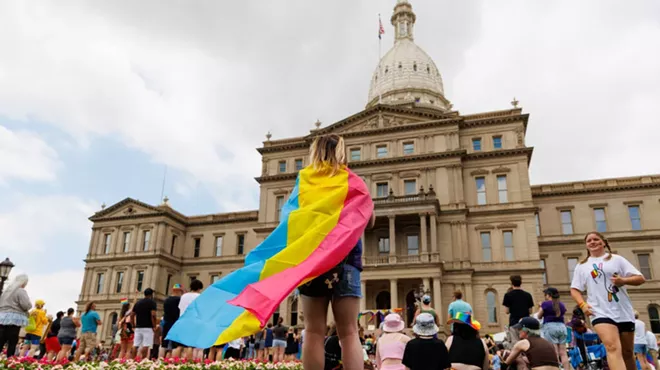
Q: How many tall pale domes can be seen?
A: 1